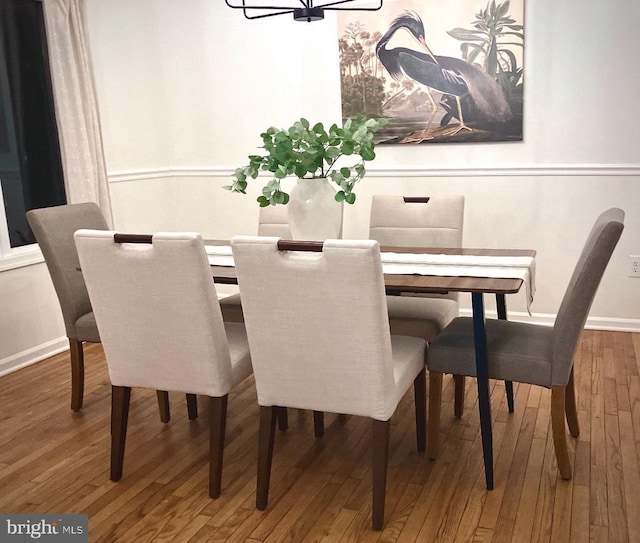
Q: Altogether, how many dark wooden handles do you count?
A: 3